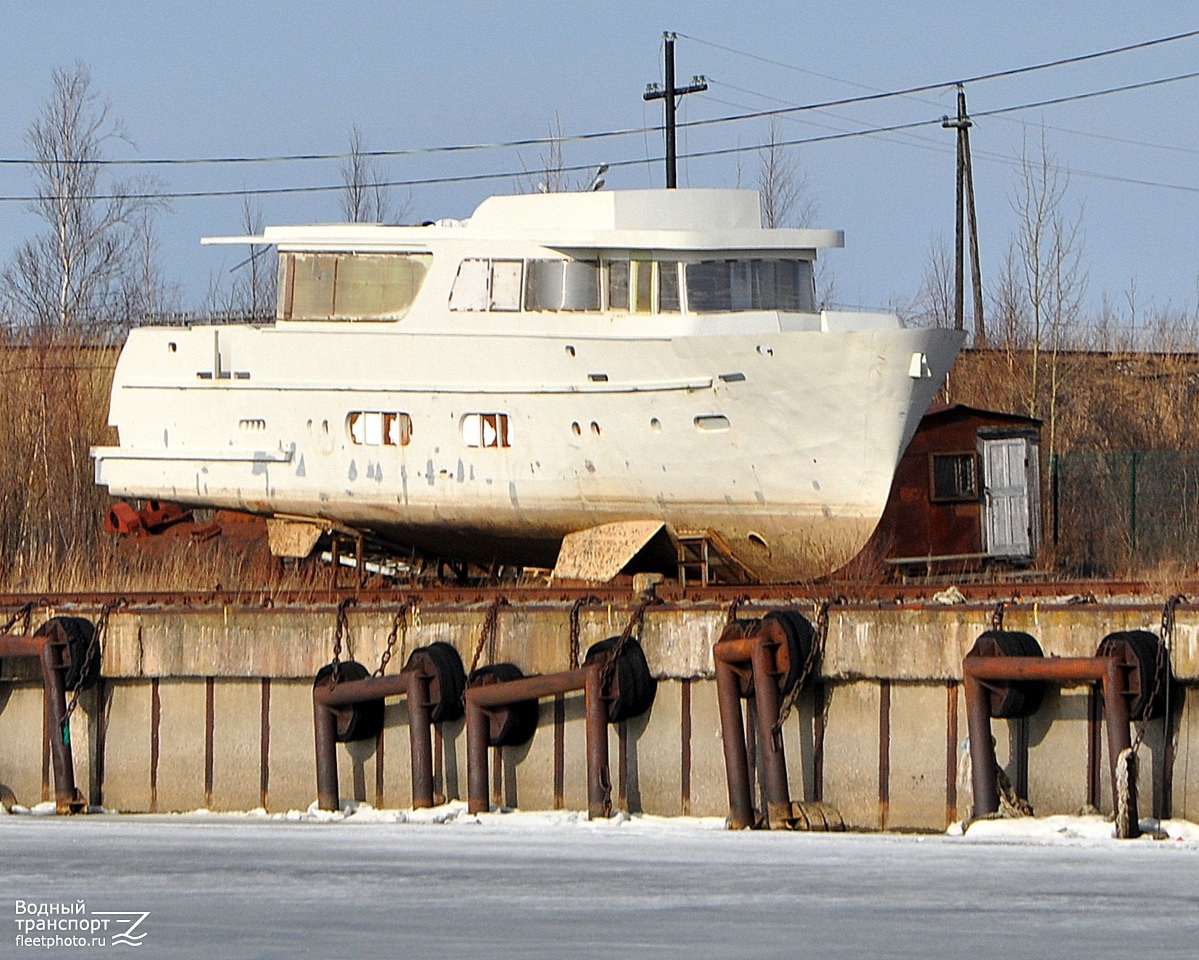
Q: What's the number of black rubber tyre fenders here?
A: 9